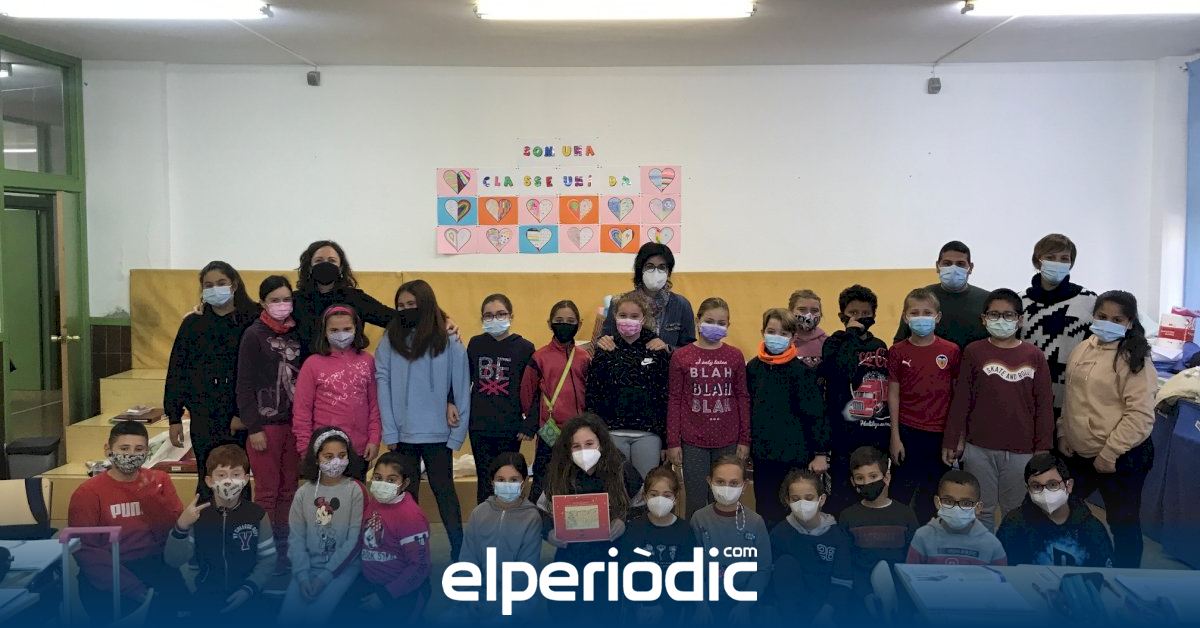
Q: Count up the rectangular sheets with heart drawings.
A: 14